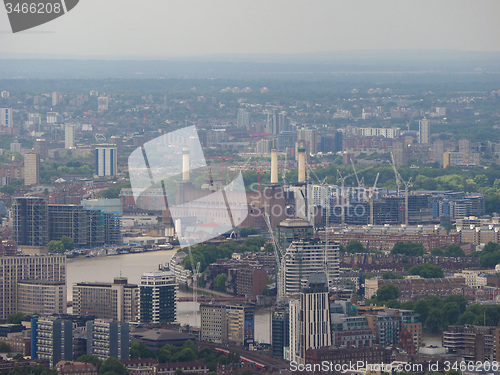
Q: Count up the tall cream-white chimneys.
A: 3